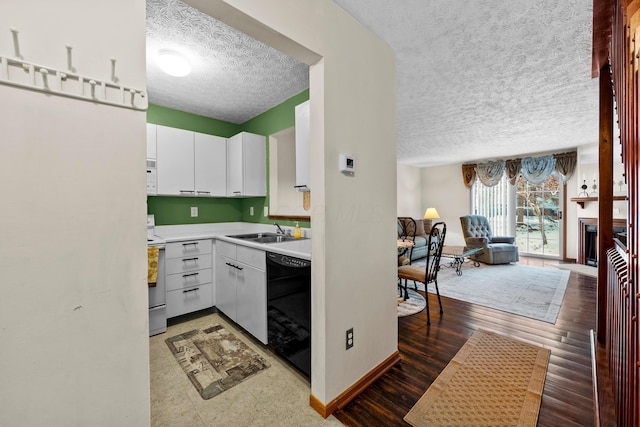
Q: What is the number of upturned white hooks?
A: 6